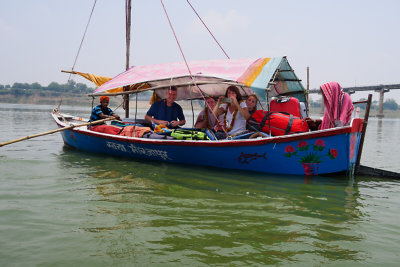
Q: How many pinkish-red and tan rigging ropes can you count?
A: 3